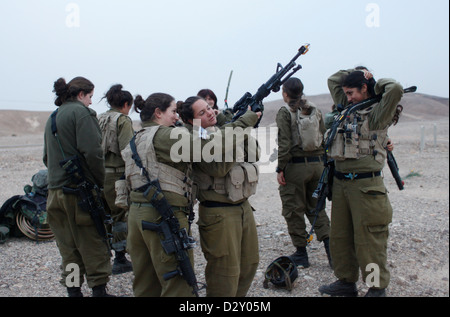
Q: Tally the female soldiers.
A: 7